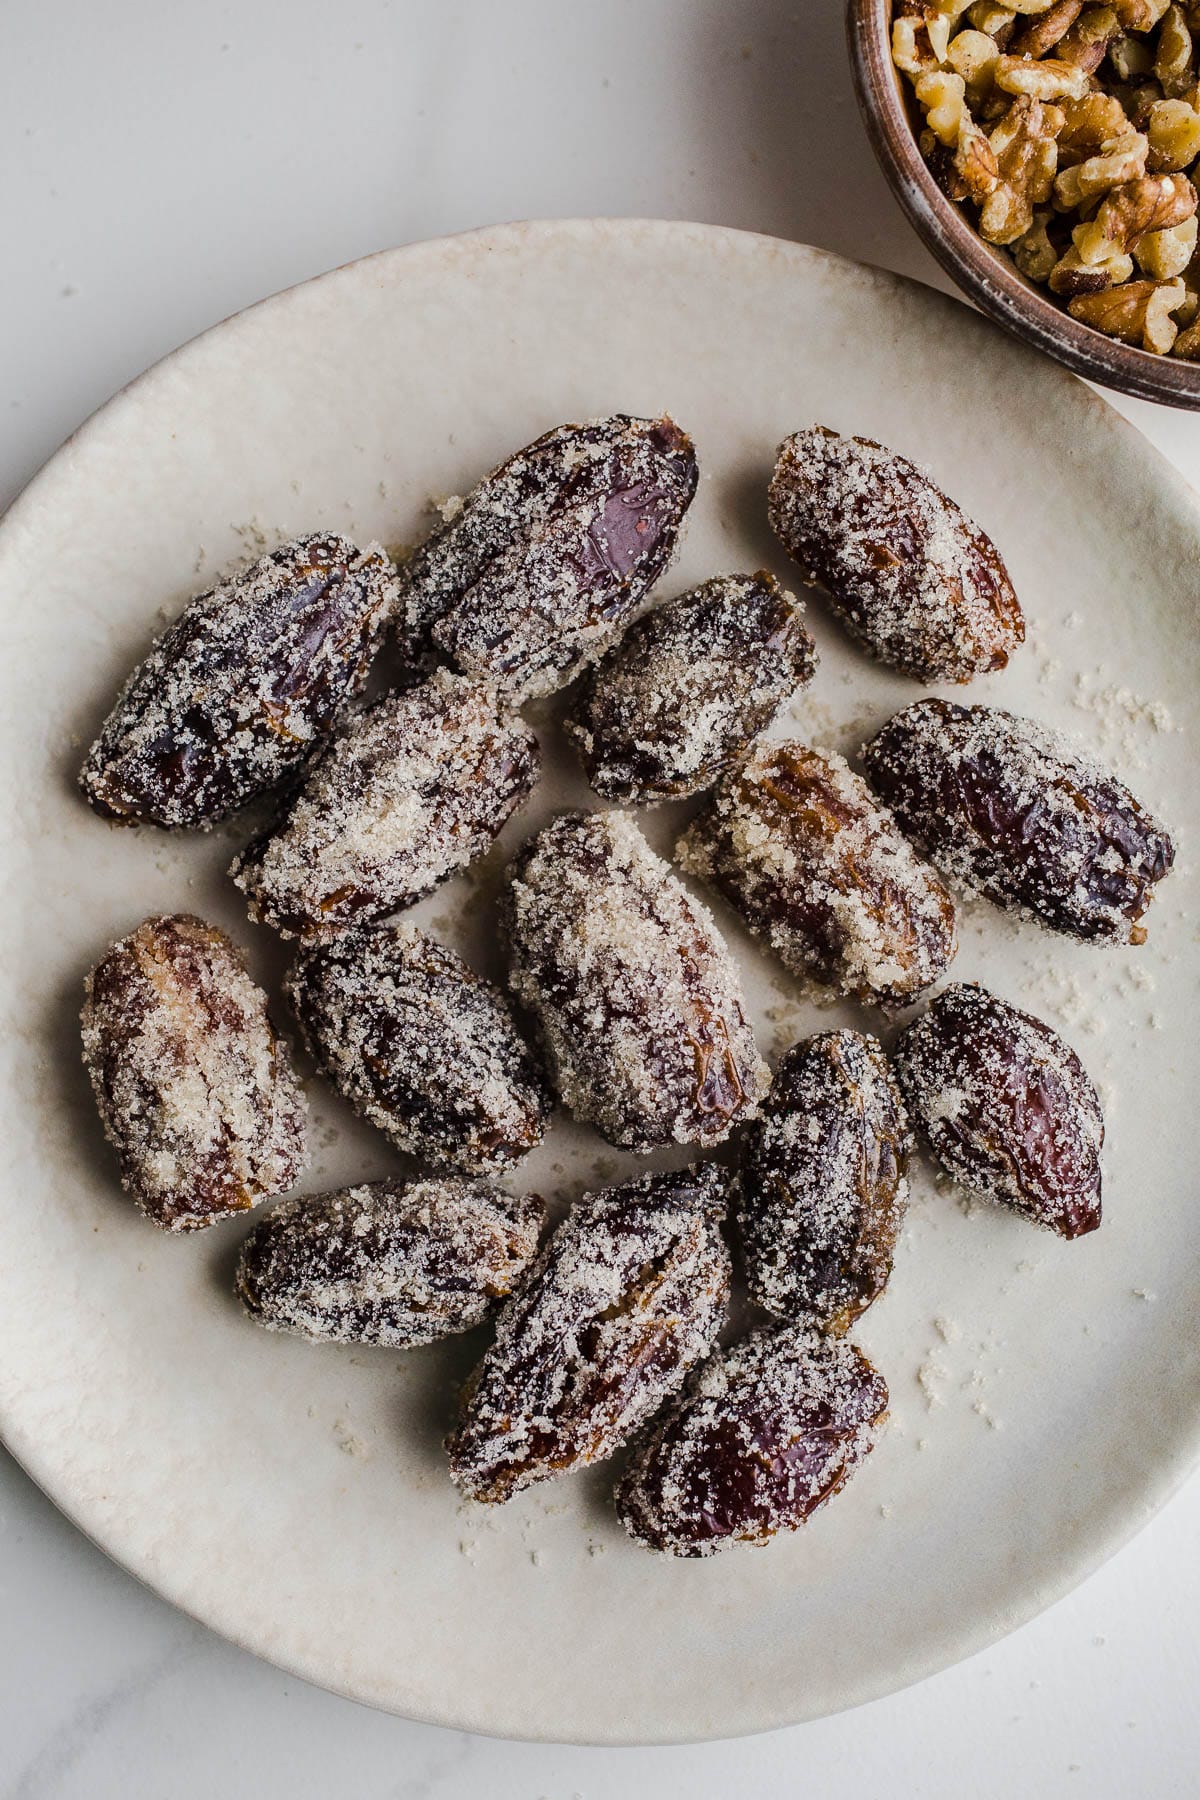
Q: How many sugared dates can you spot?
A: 15